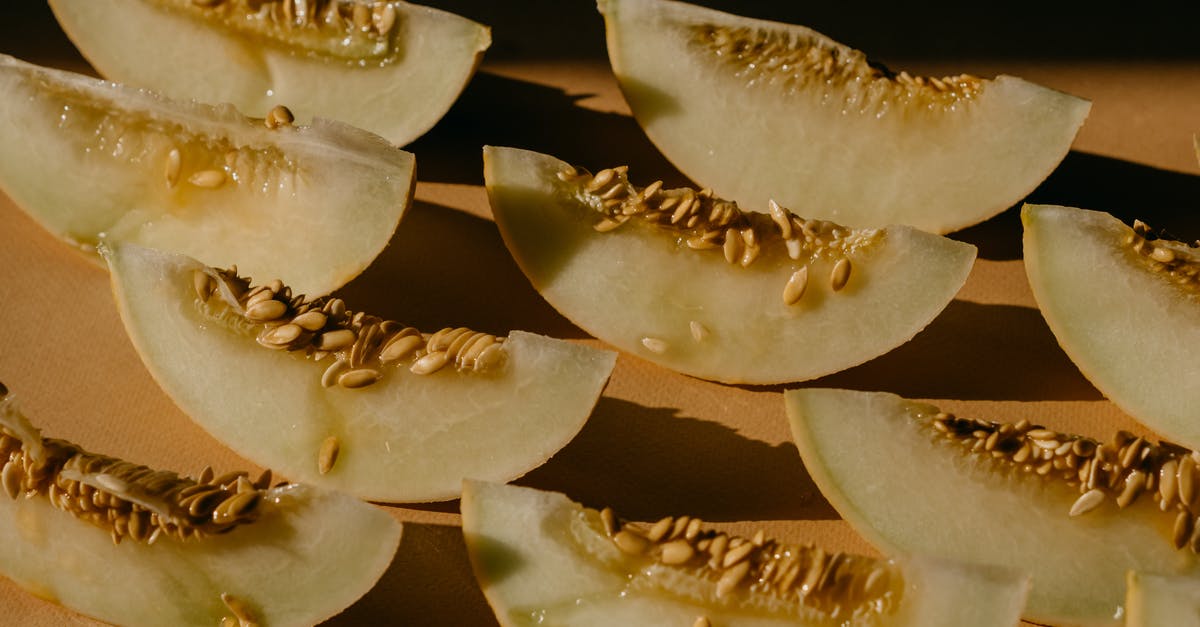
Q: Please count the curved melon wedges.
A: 10